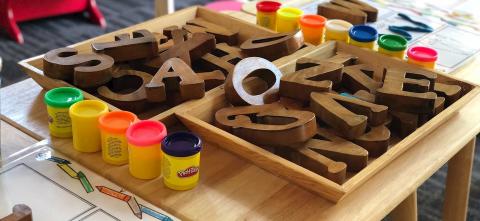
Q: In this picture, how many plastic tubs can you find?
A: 12